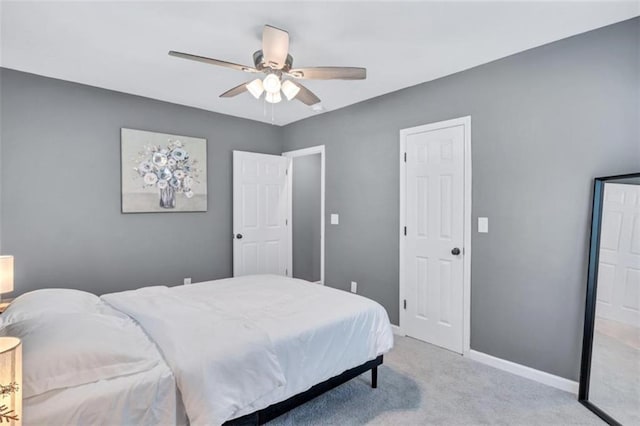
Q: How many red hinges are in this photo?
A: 0